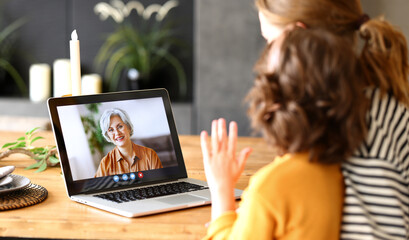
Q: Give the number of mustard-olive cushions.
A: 0